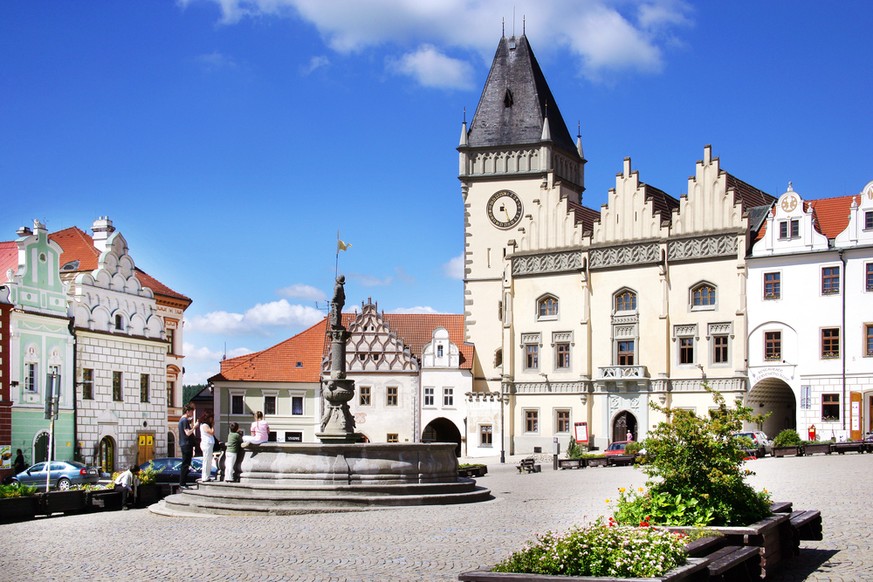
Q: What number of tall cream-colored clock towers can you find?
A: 1